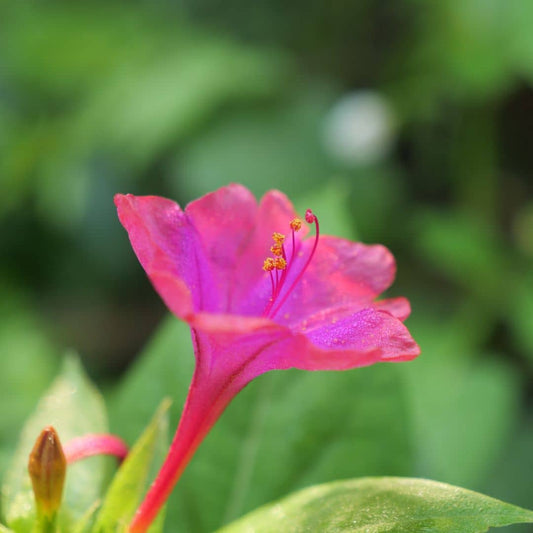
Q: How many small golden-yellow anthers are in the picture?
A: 5